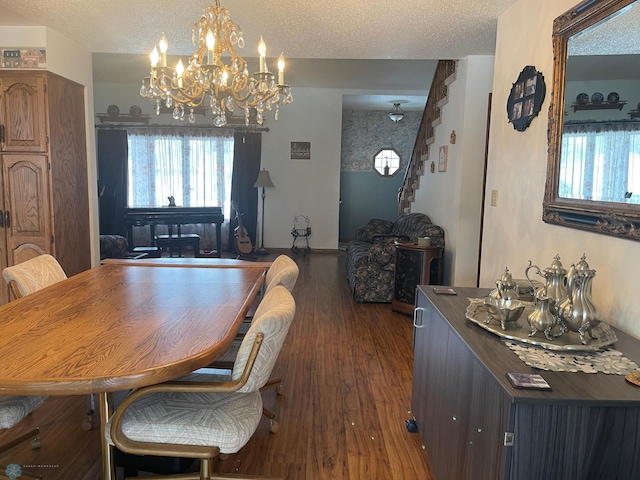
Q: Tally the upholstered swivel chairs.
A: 4